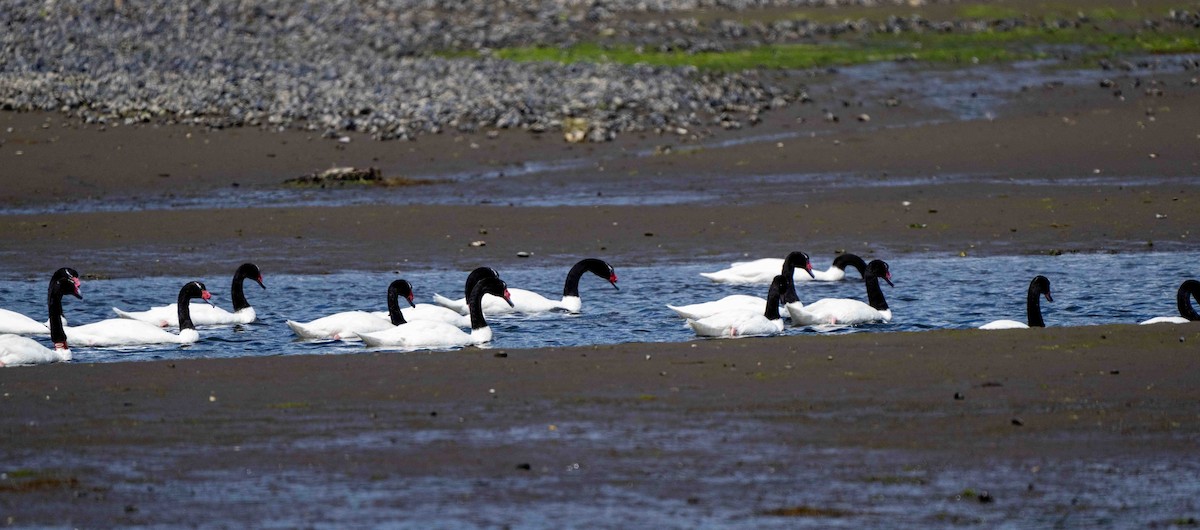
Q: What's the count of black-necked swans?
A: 14